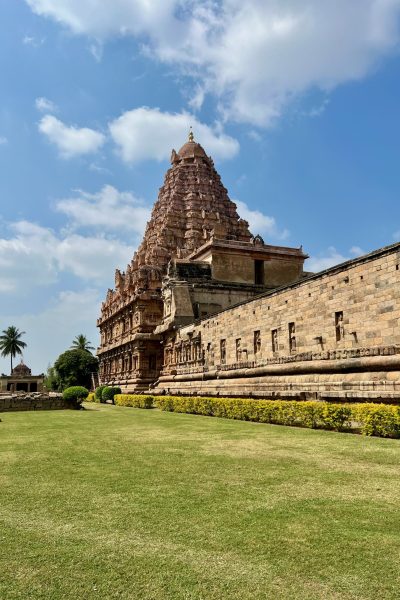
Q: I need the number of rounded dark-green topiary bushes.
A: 3